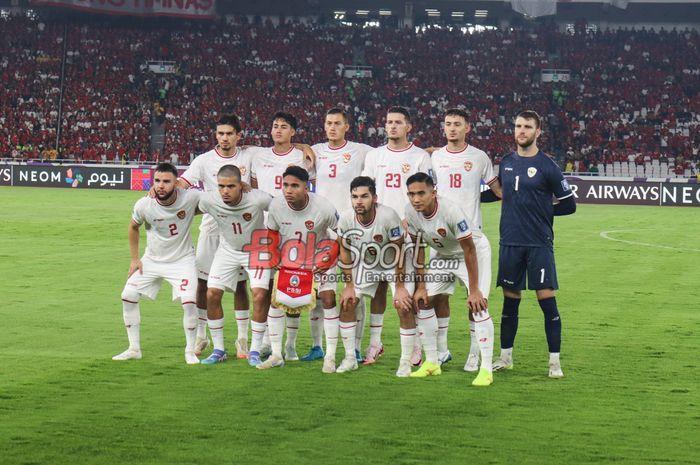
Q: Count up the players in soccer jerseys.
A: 11